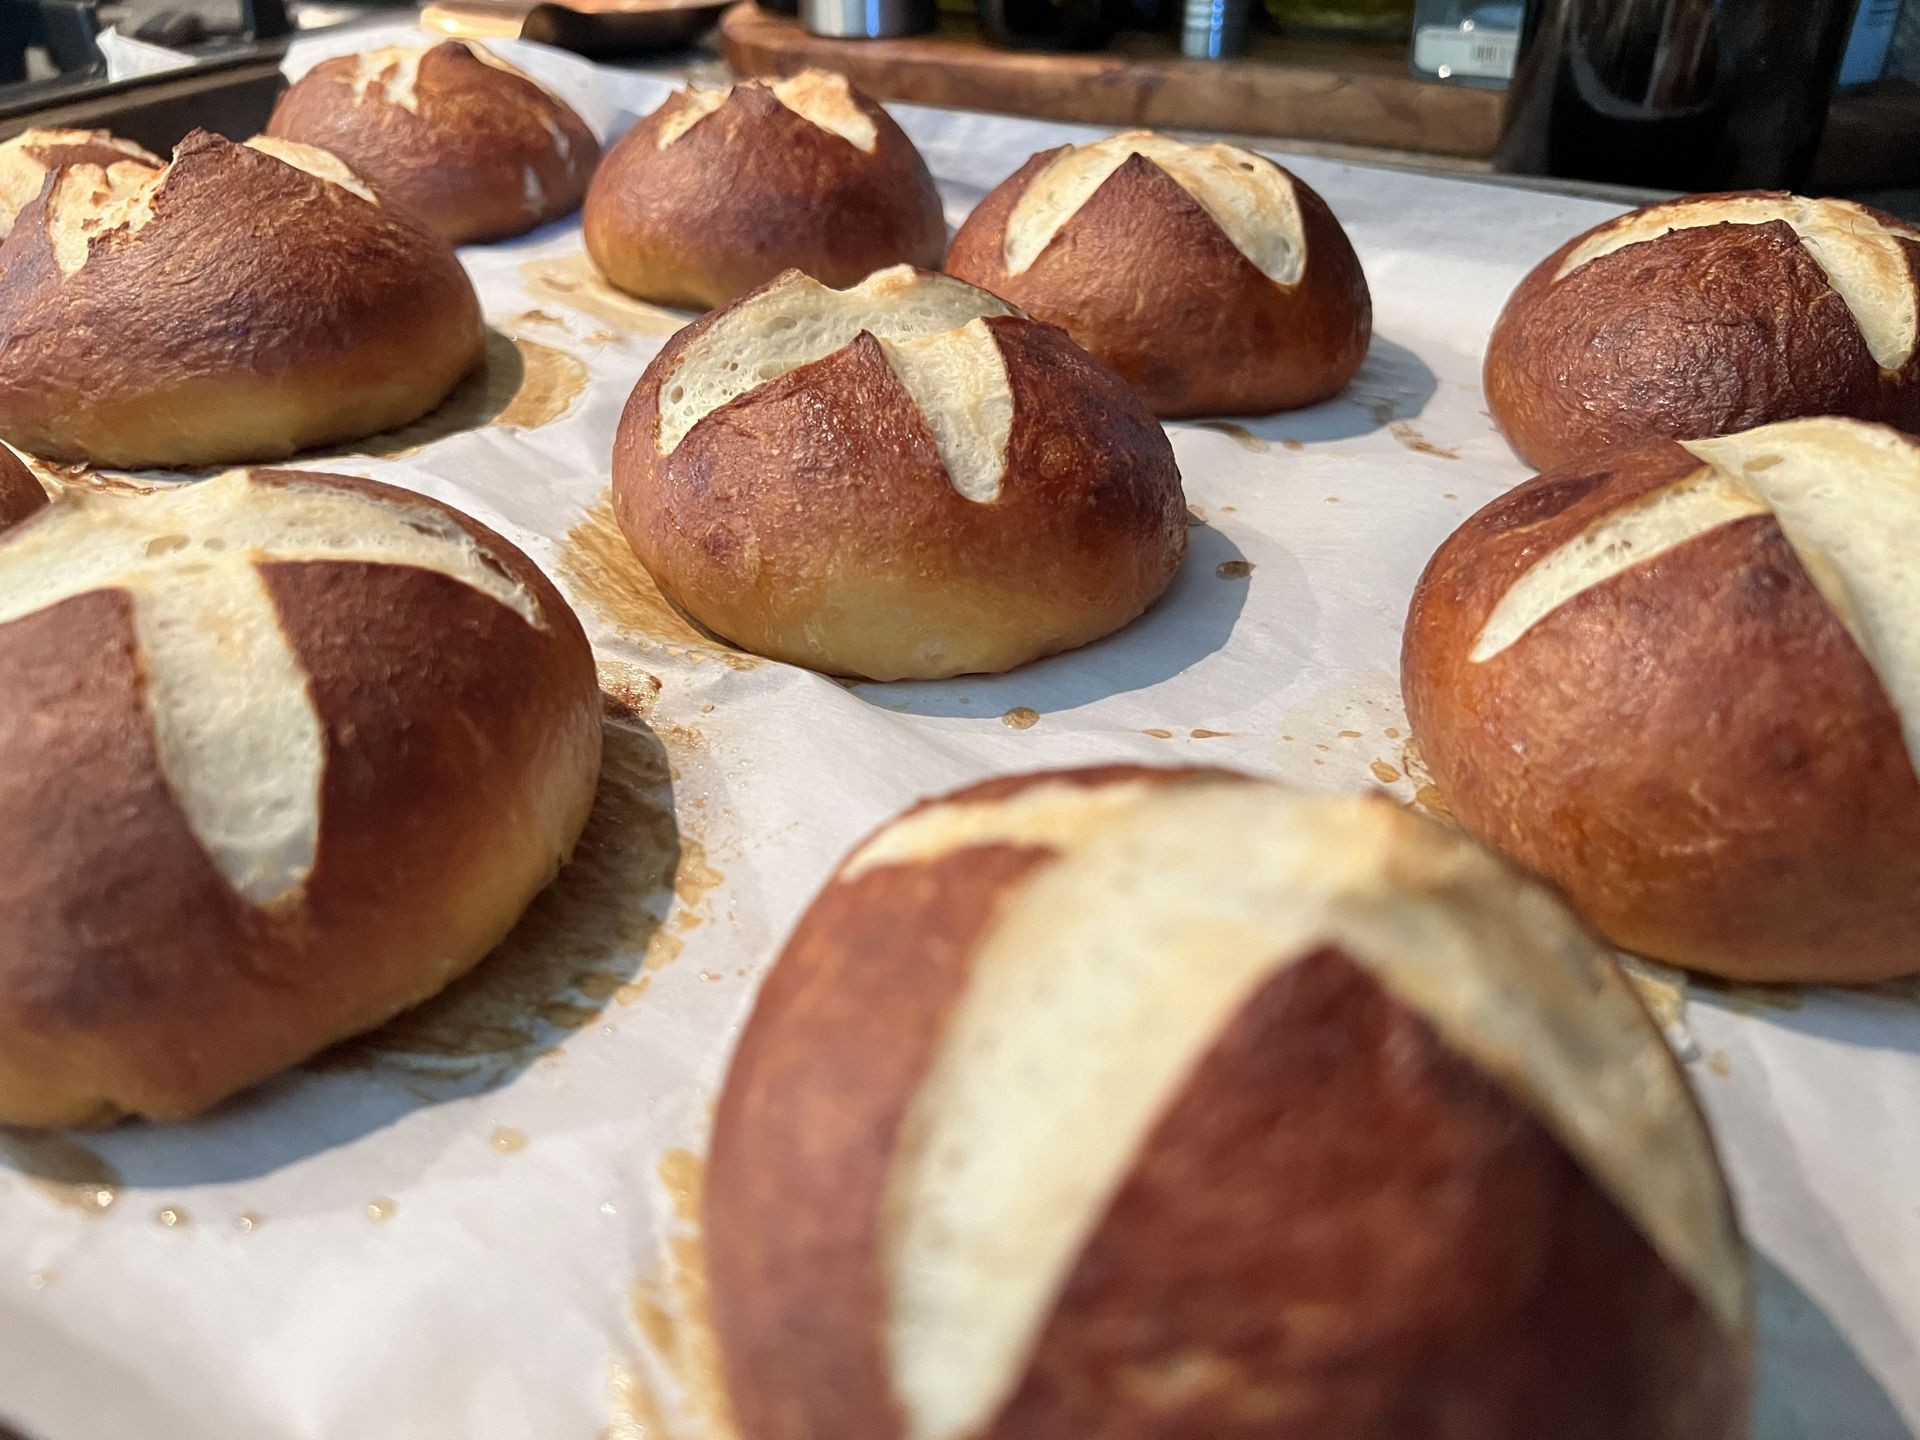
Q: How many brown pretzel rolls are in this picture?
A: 11